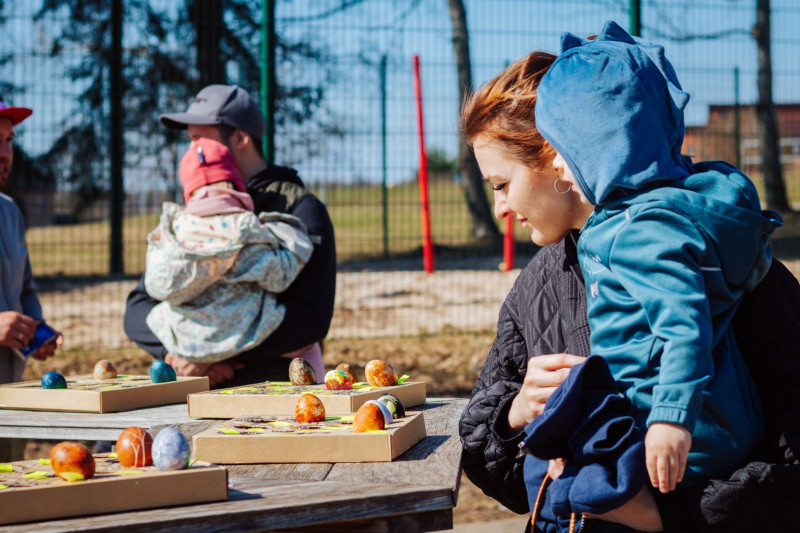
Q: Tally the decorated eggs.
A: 14